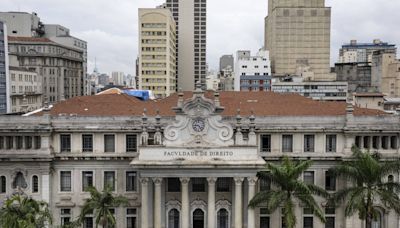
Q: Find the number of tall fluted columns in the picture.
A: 6